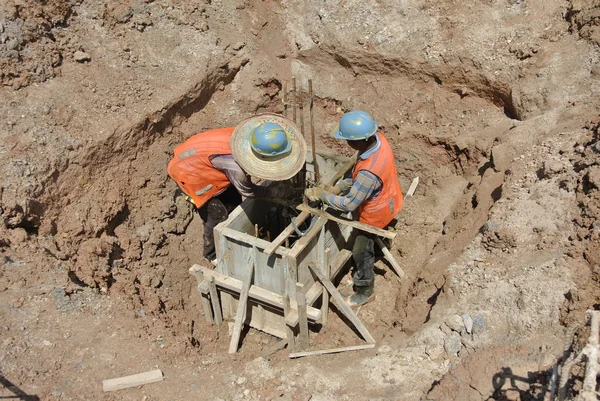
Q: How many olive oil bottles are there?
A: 0